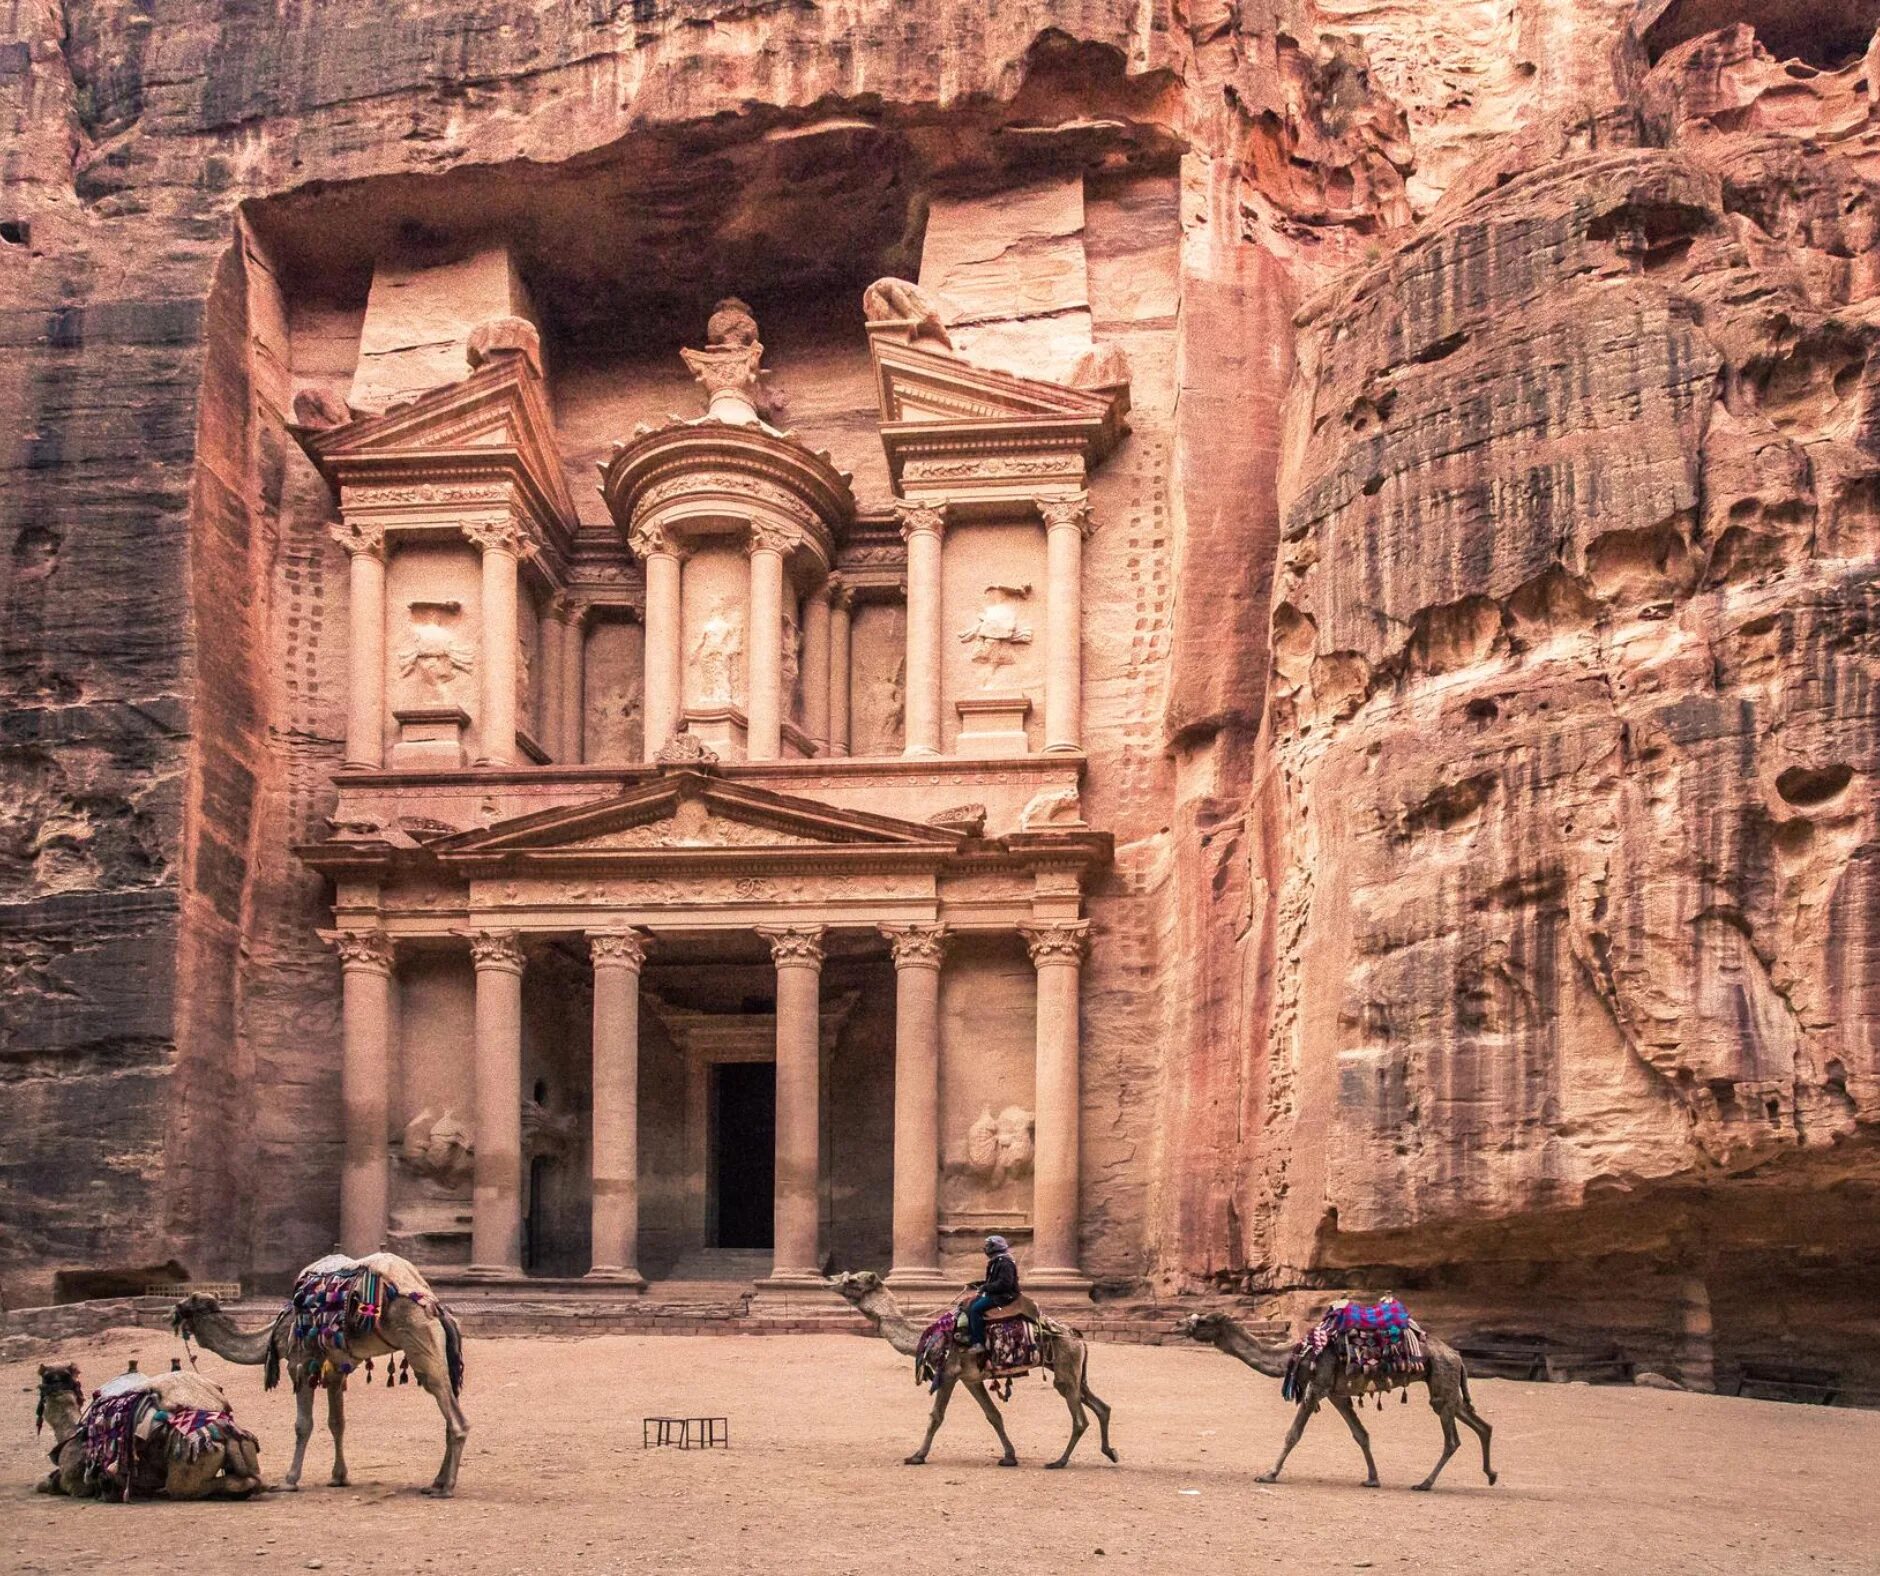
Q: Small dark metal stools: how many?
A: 2